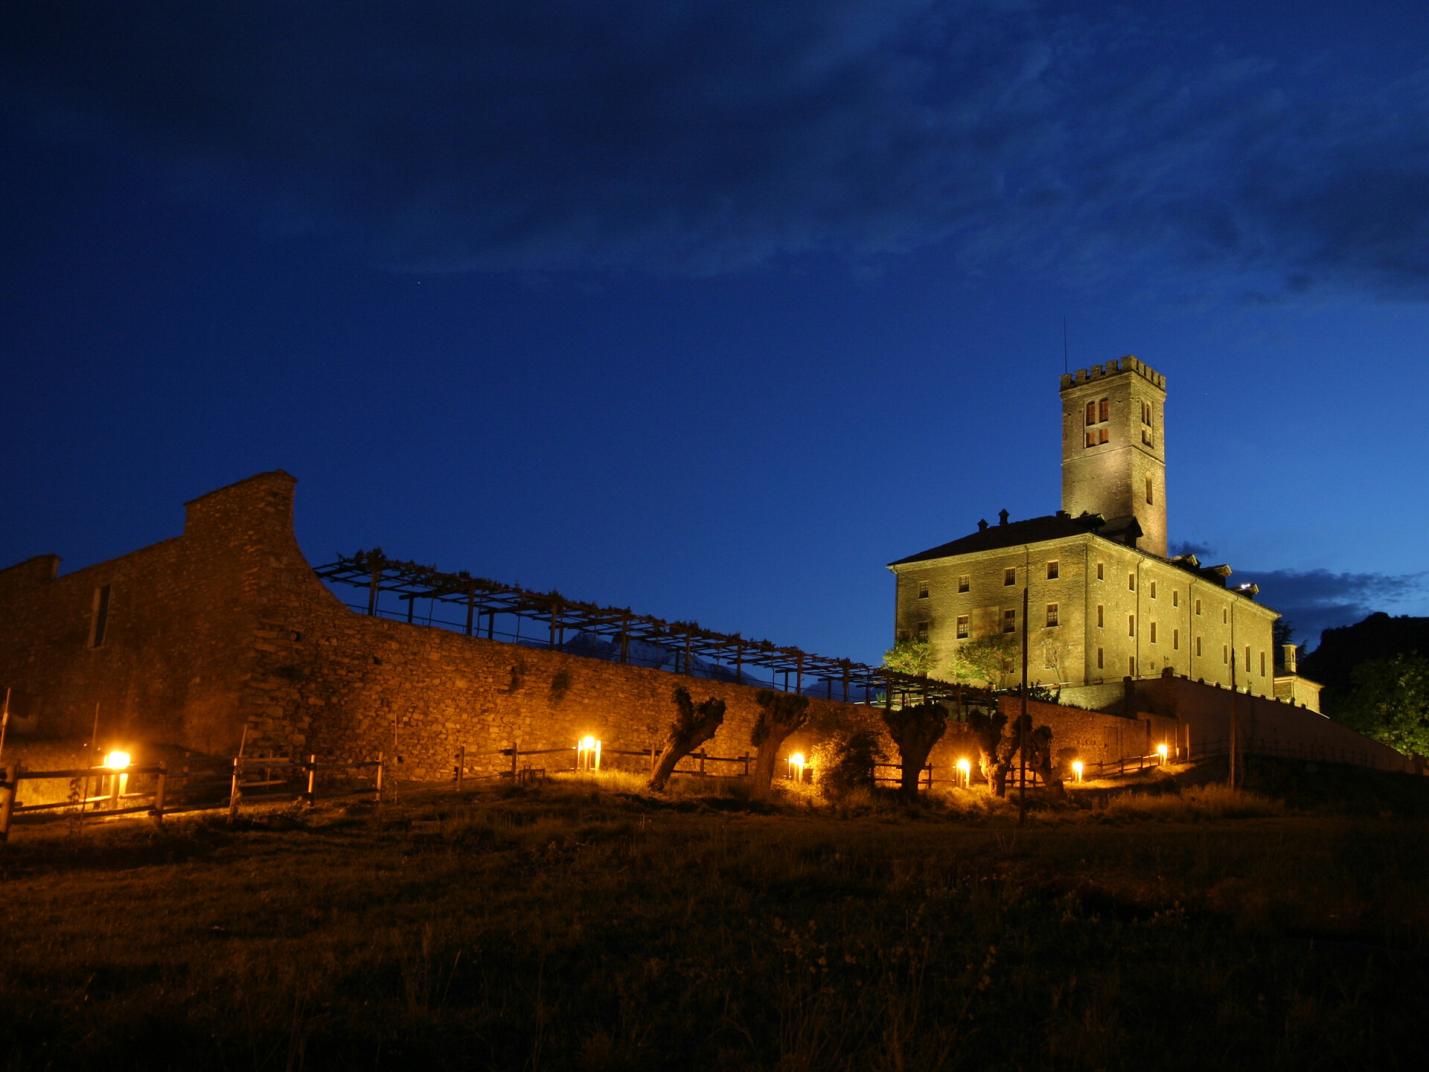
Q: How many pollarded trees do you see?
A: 5